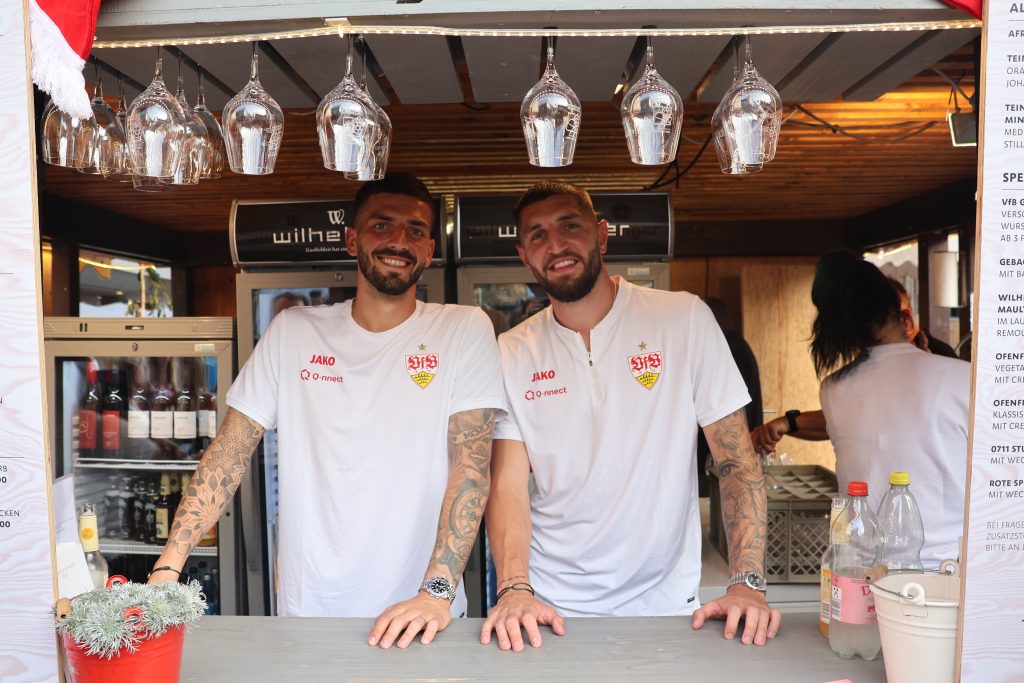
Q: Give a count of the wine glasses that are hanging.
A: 14